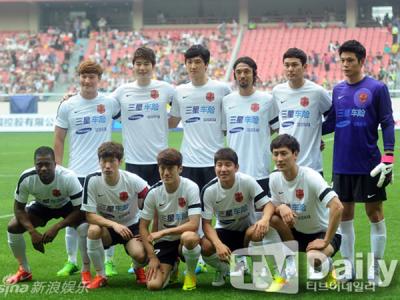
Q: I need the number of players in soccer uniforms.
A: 11